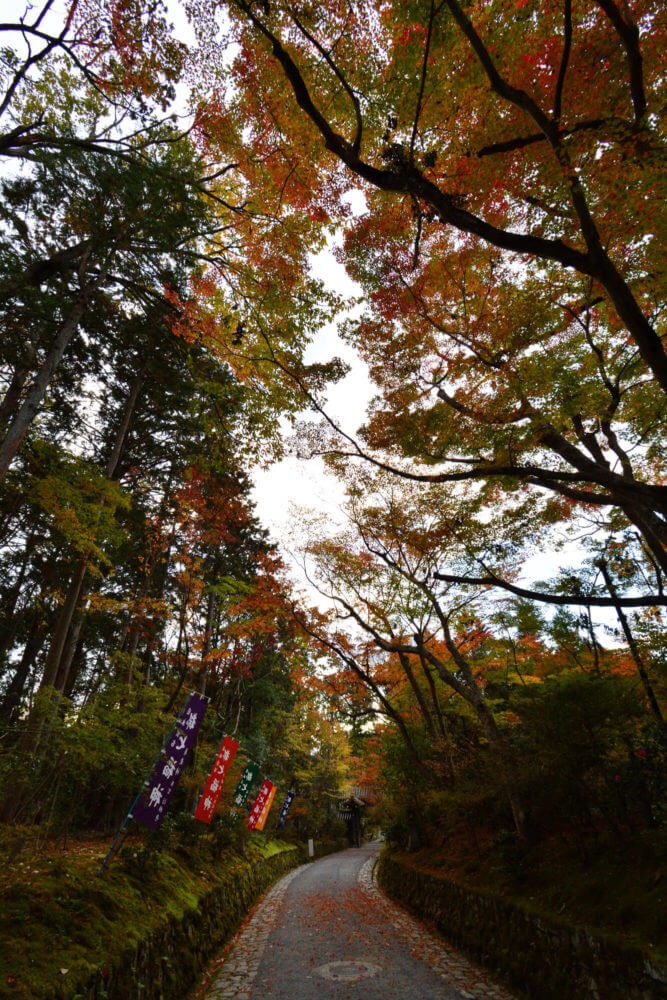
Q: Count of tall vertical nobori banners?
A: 6